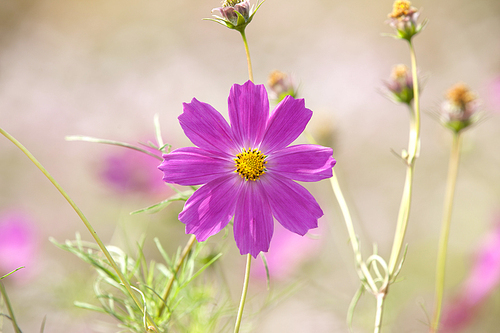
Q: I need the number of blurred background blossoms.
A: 4